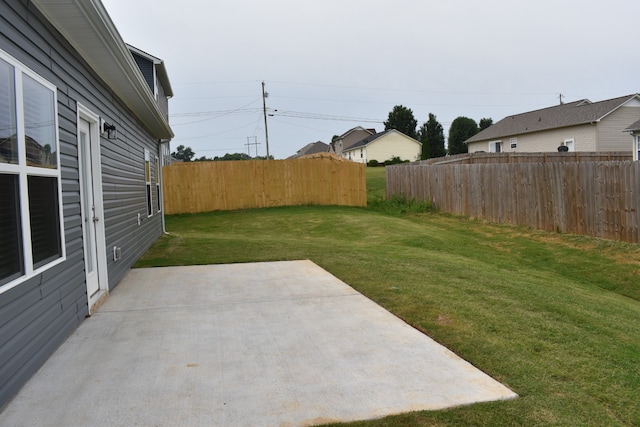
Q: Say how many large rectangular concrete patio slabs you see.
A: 1